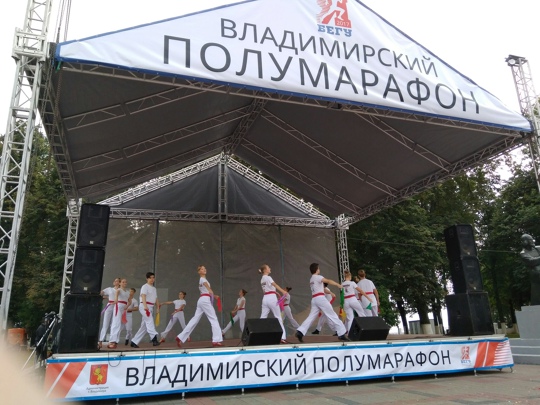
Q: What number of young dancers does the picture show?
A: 14